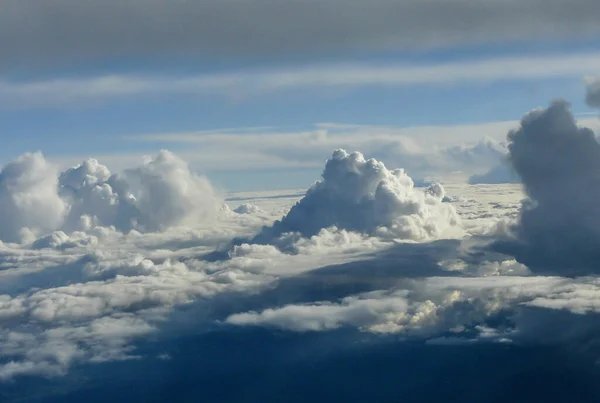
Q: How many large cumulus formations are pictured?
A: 3